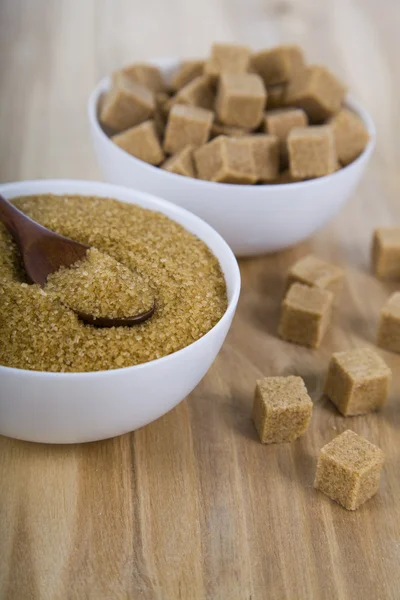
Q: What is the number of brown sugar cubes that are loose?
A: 7